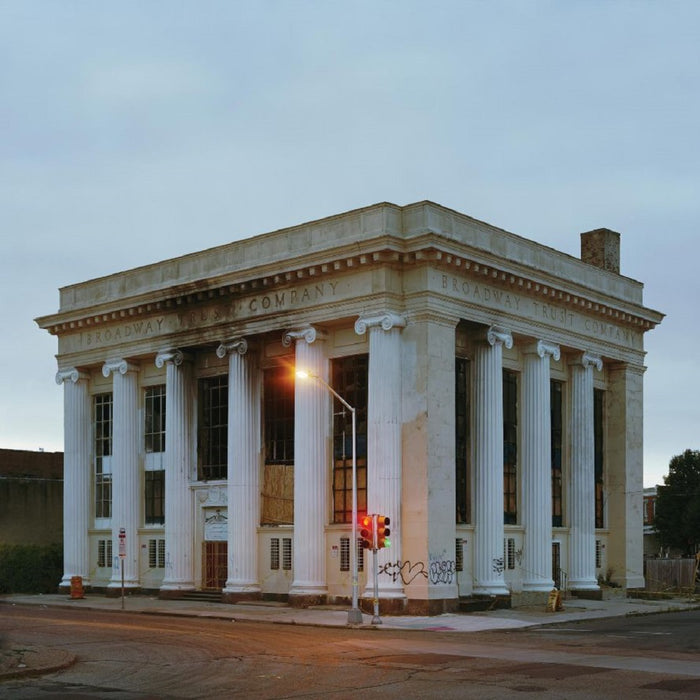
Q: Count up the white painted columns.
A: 9